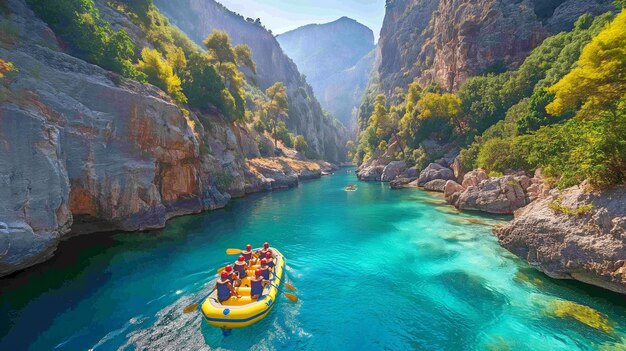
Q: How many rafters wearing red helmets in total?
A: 8